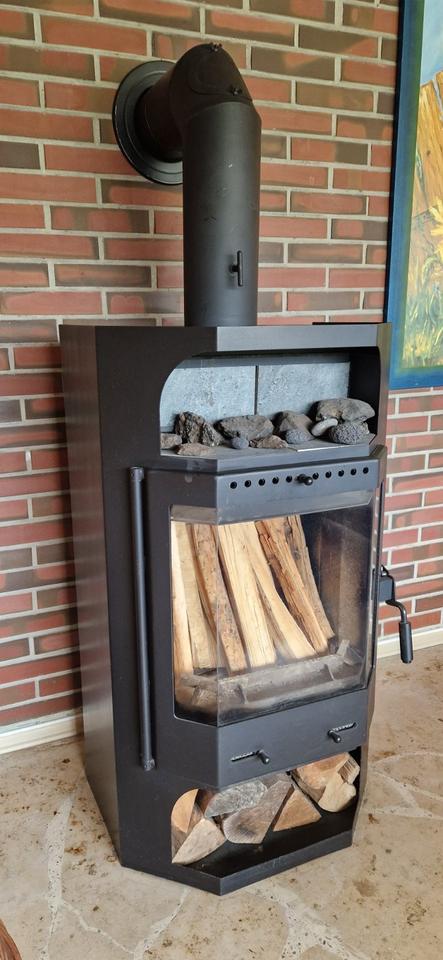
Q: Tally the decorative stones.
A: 11